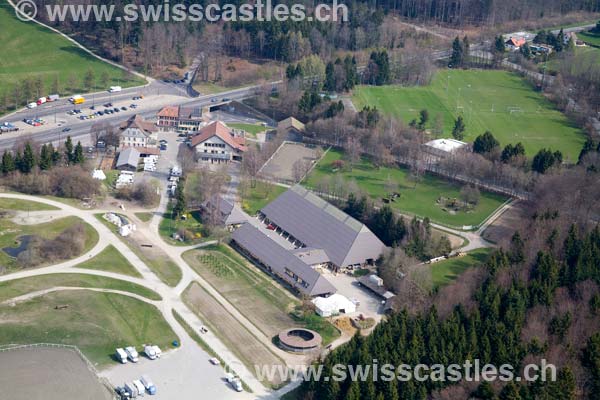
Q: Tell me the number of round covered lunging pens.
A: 1